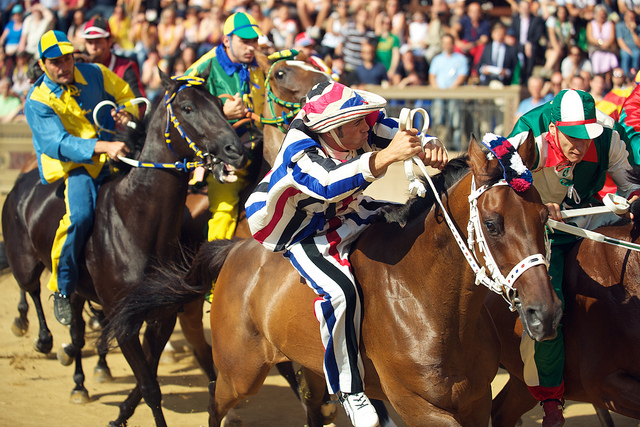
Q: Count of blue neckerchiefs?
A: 1